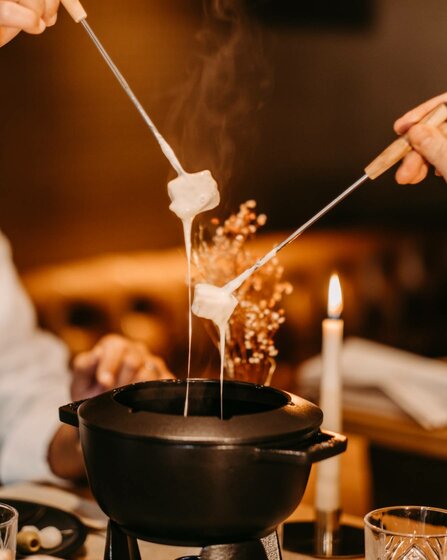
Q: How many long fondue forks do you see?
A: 2